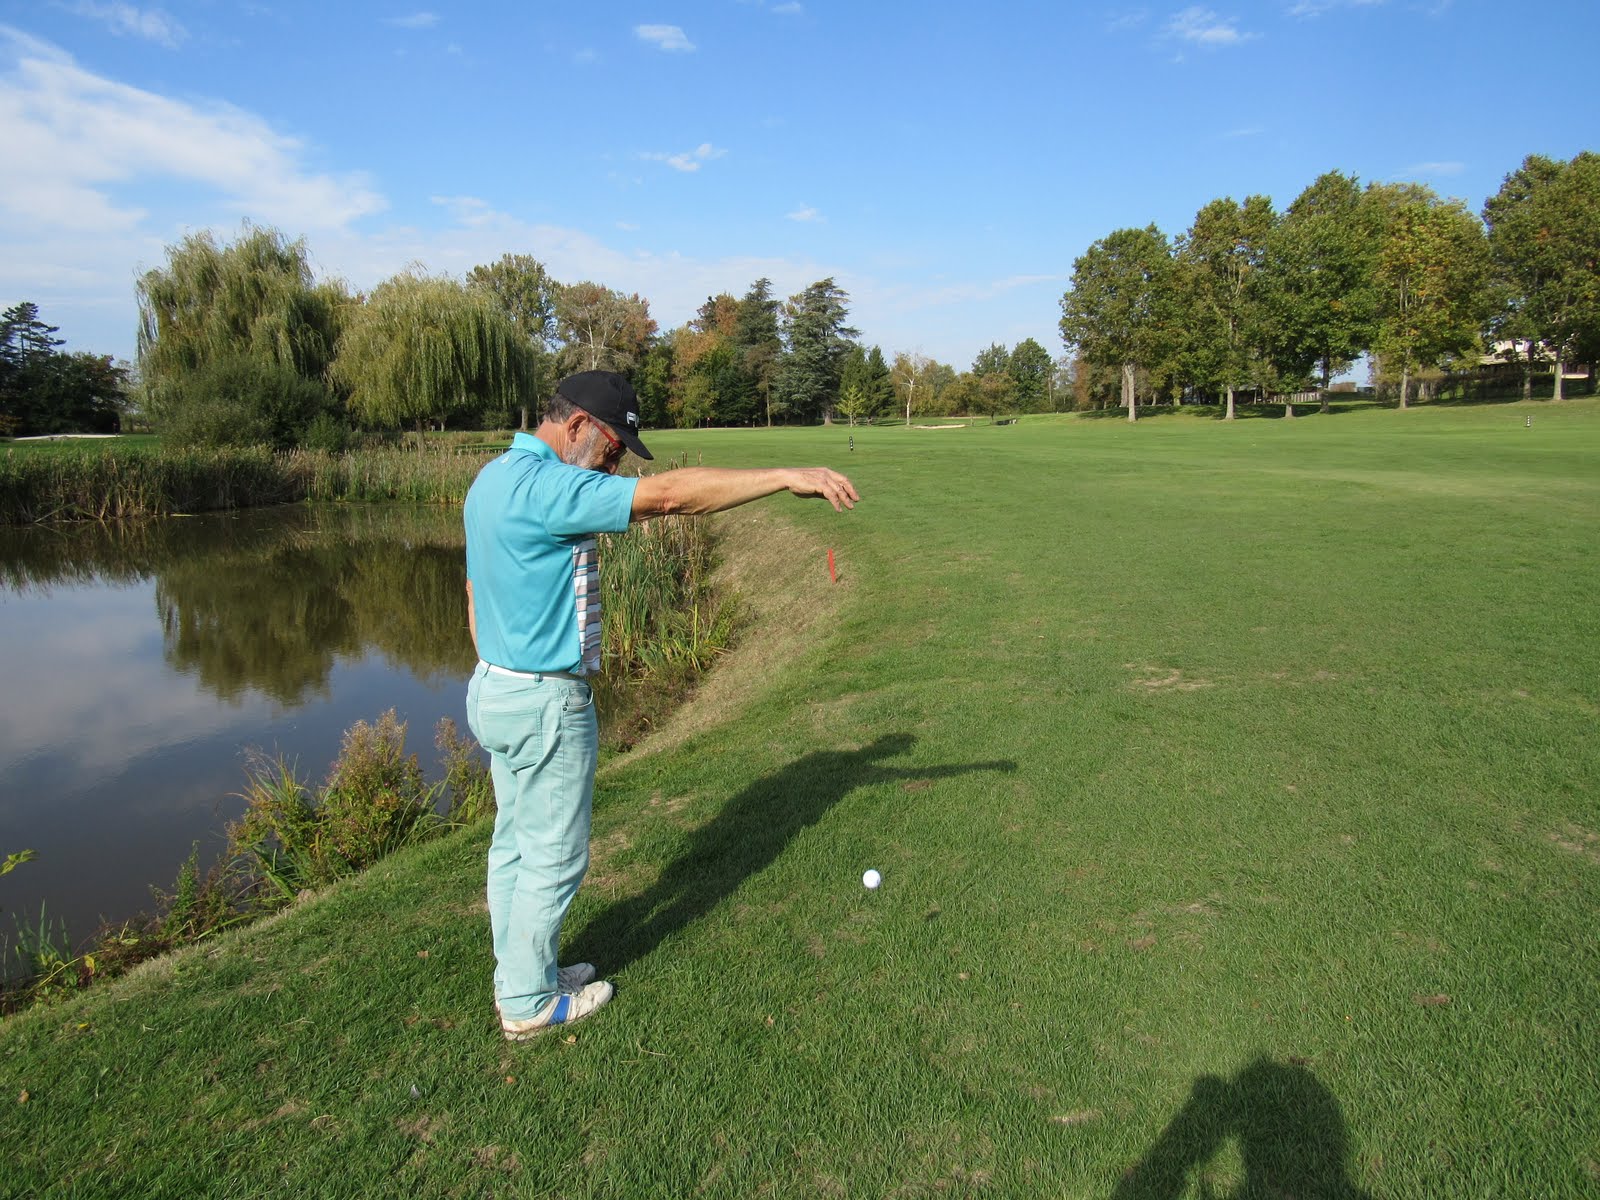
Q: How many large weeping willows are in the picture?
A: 2